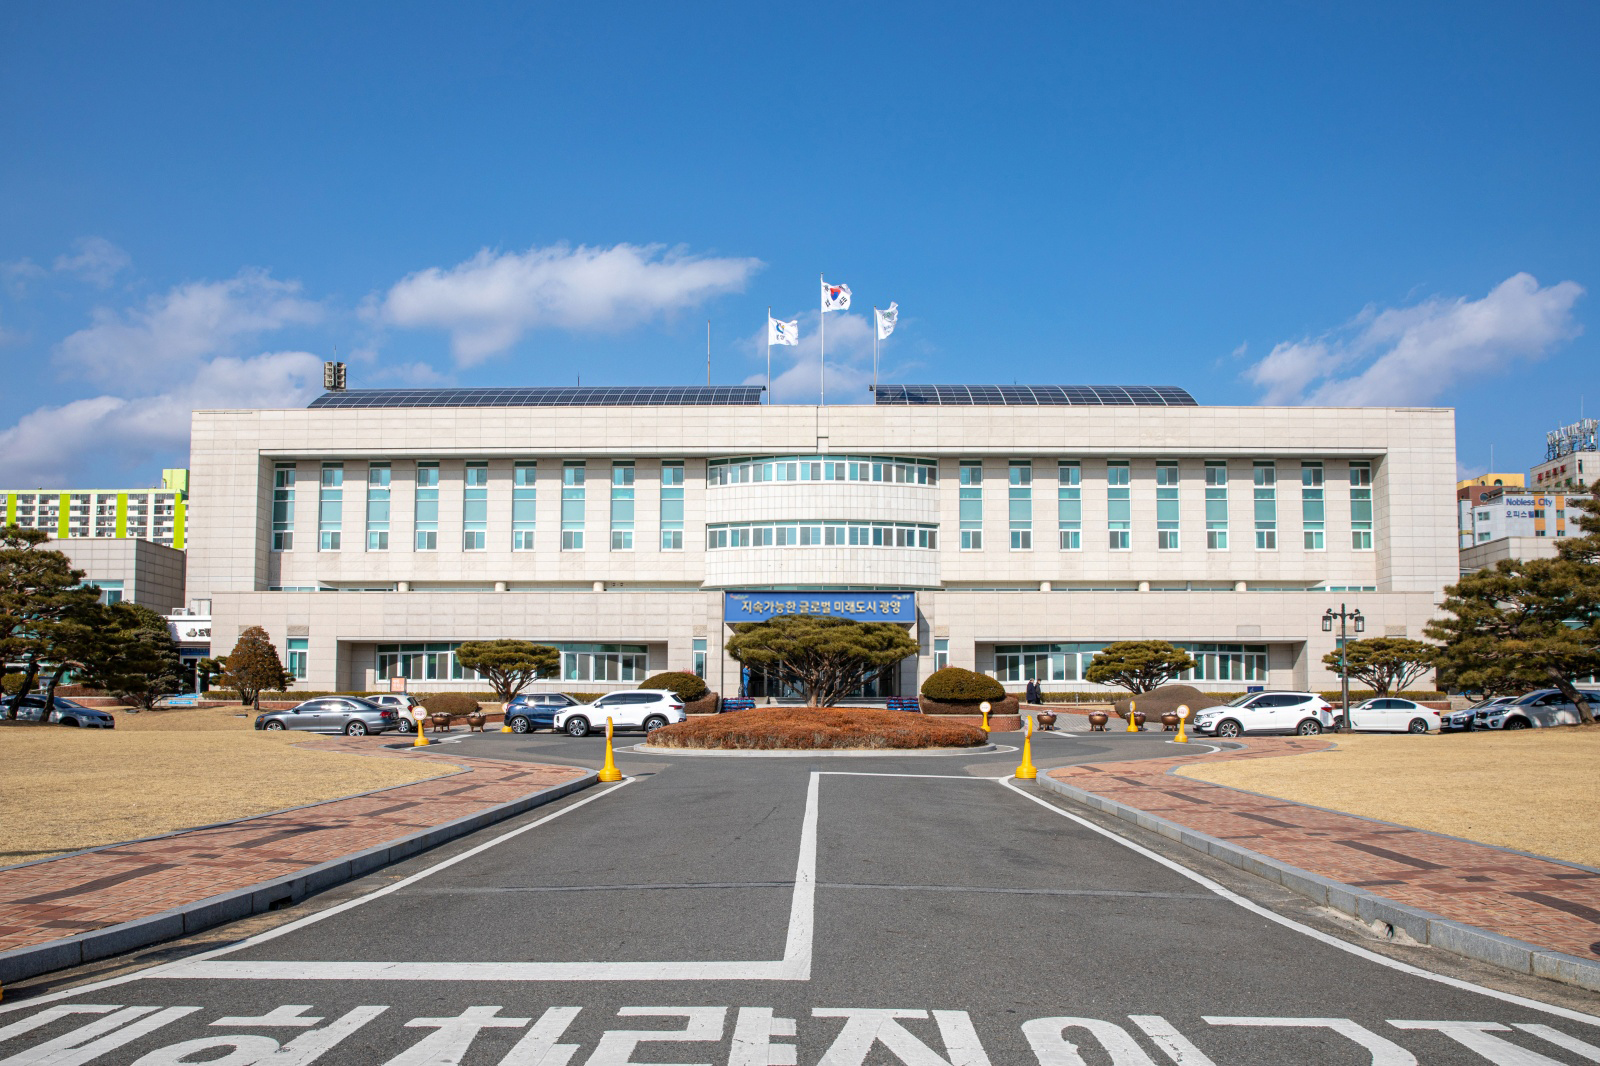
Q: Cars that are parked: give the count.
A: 9